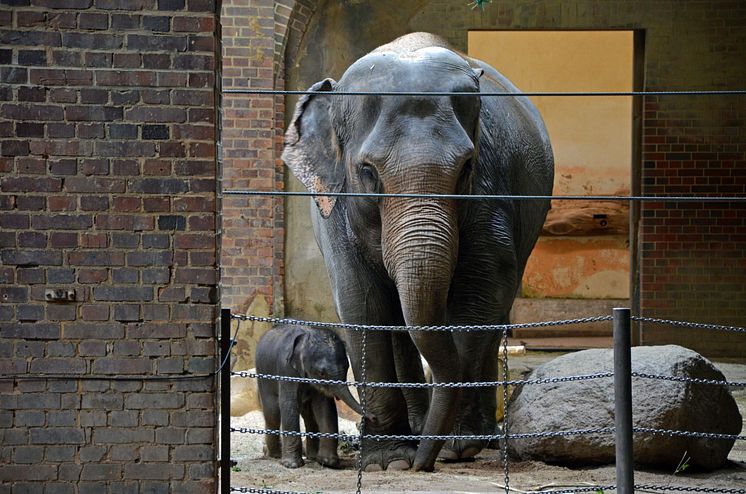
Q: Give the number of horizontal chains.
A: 4